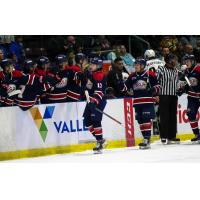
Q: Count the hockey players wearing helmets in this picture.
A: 9